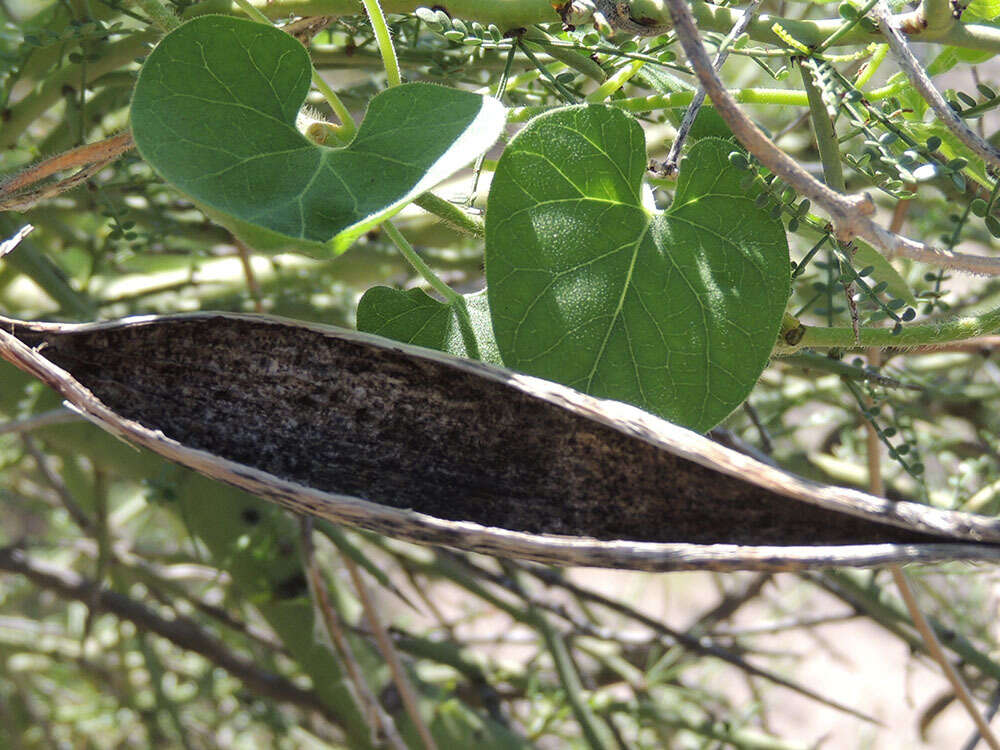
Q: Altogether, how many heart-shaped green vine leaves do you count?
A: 3